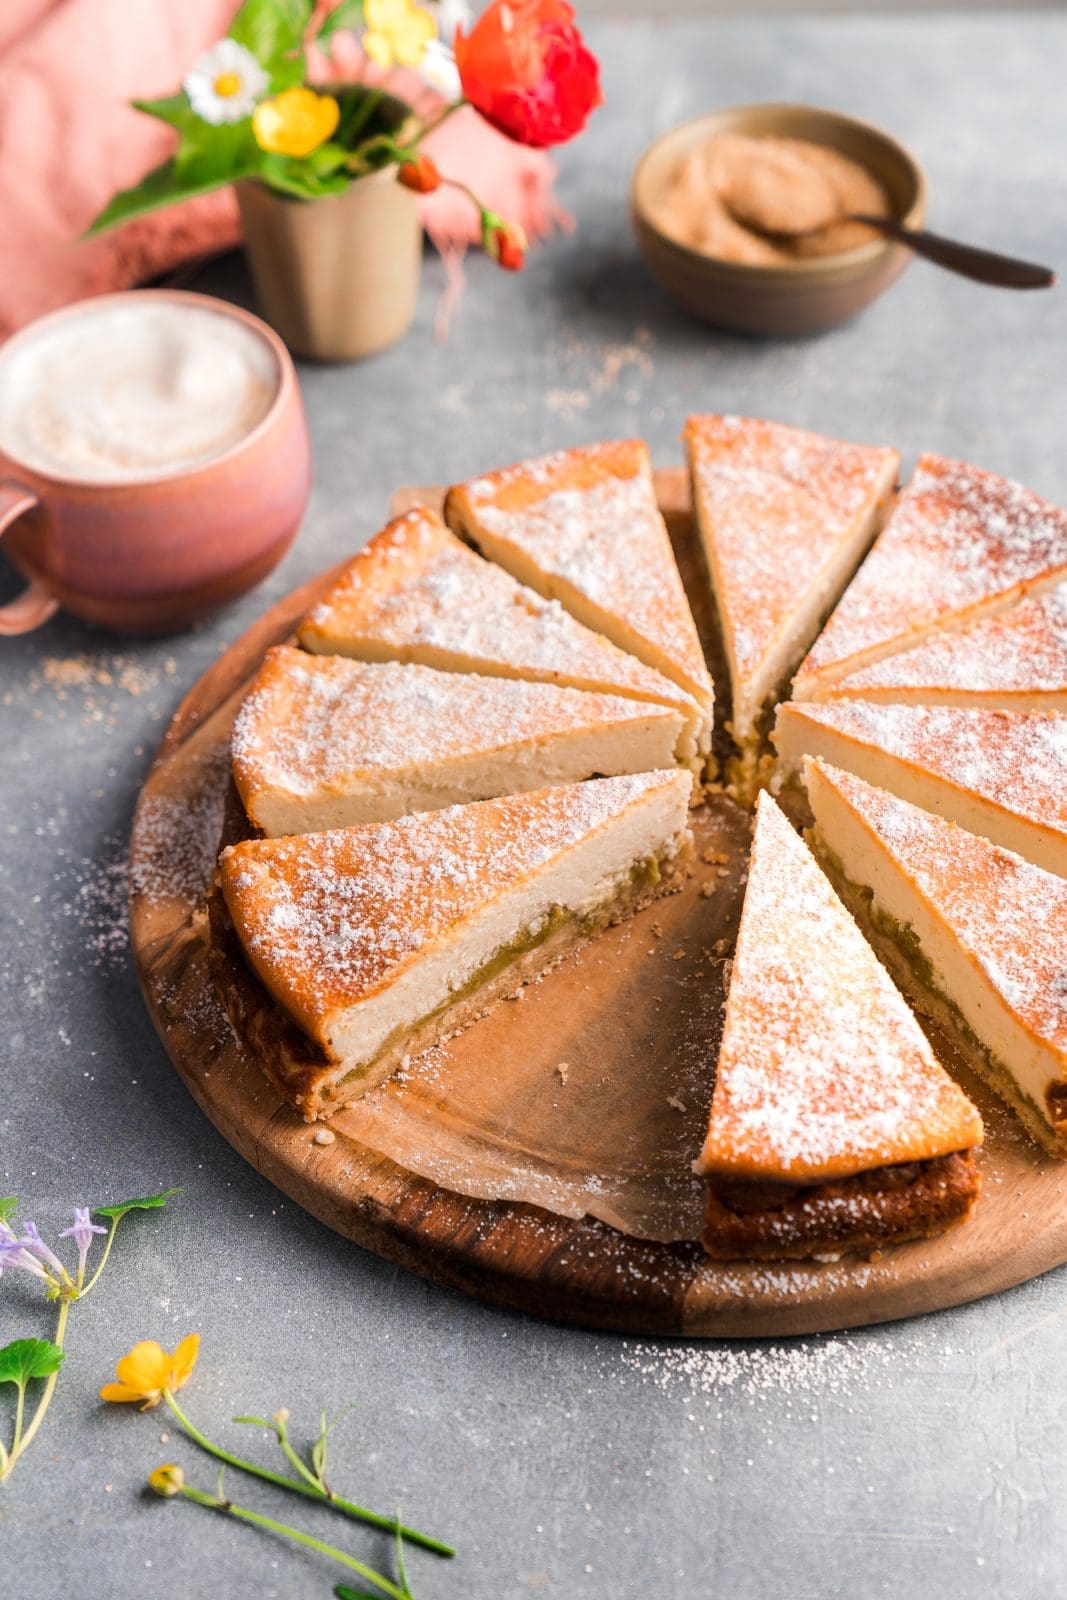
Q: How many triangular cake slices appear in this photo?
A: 10